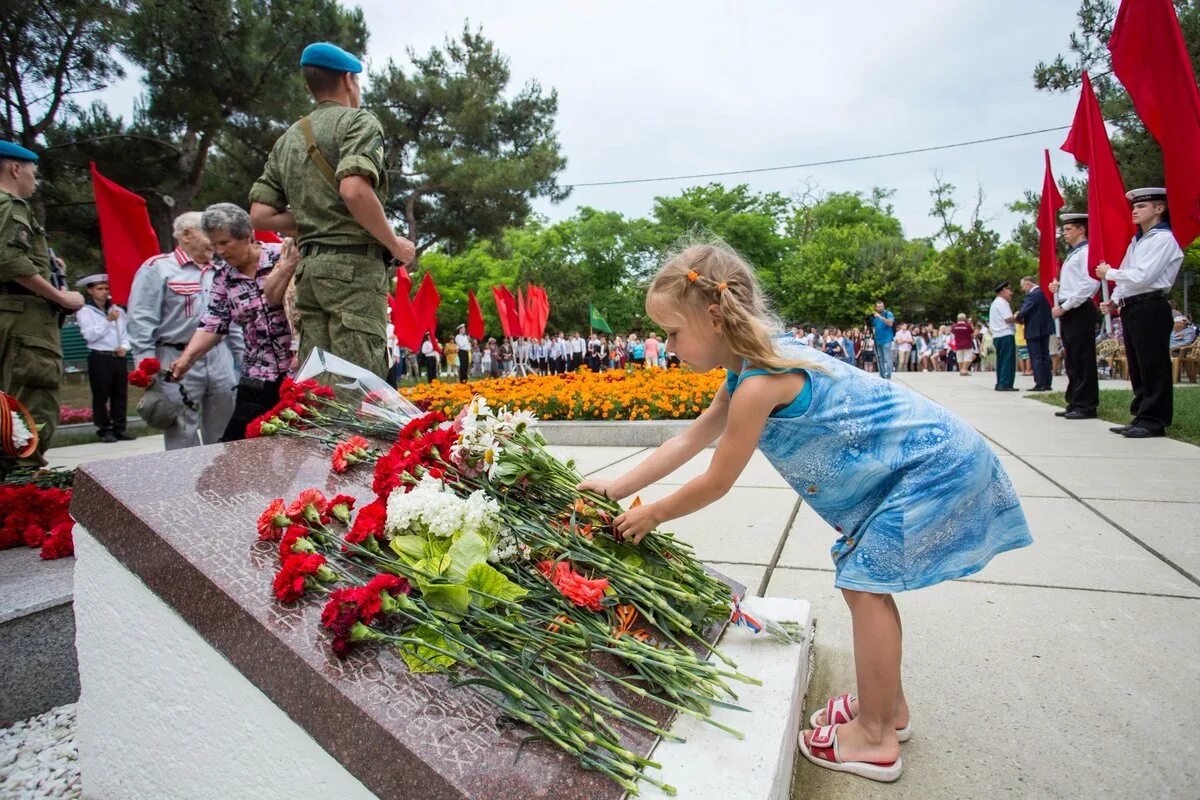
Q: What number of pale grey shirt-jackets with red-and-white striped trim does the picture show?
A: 1